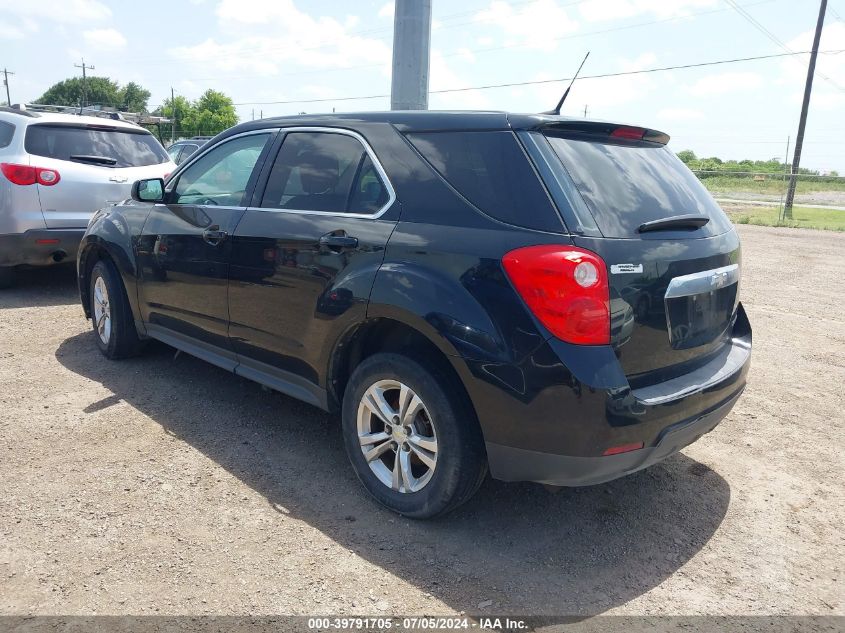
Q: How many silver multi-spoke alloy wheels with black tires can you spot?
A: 2